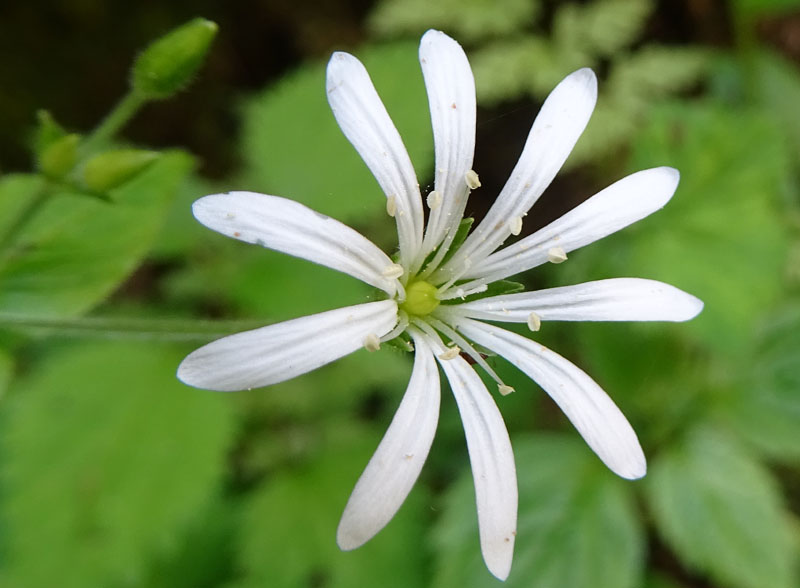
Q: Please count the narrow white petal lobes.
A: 10